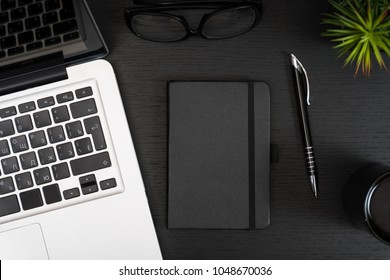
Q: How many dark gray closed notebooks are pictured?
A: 1